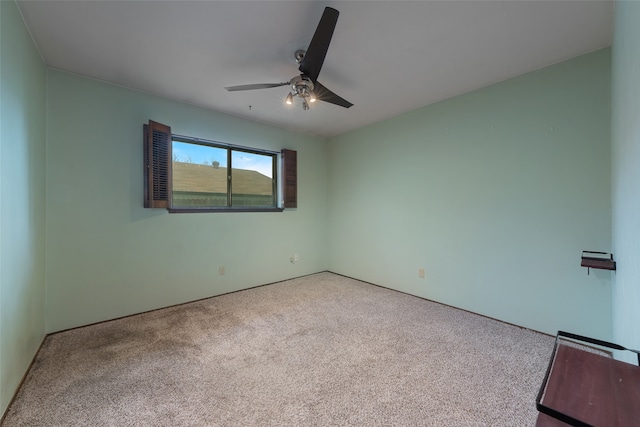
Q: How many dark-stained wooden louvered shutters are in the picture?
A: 2